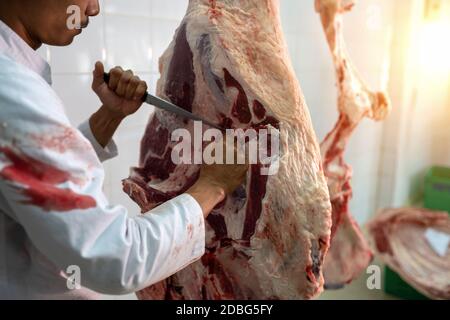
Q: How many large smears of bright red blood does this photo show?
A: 1